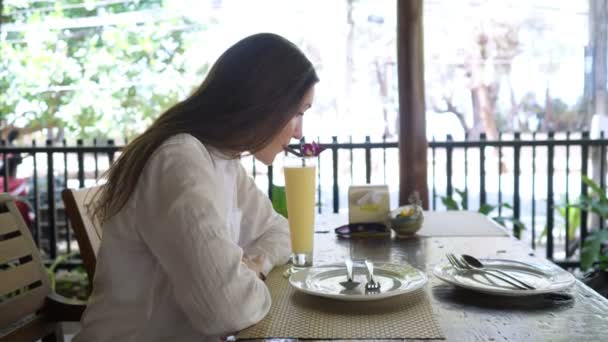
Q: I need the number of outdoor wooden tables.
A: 1